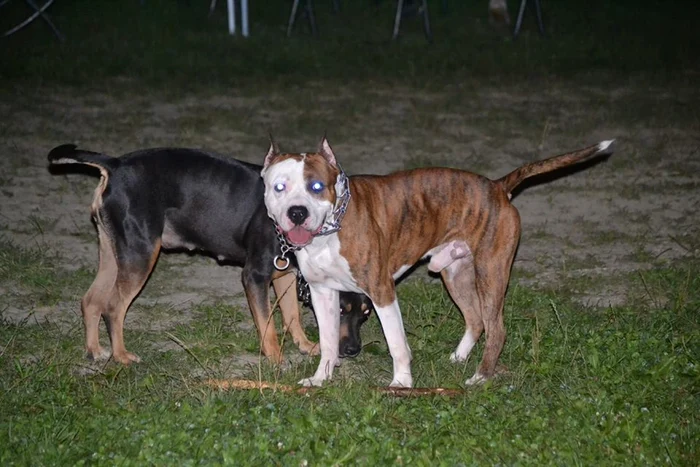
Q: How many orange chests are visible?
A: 0